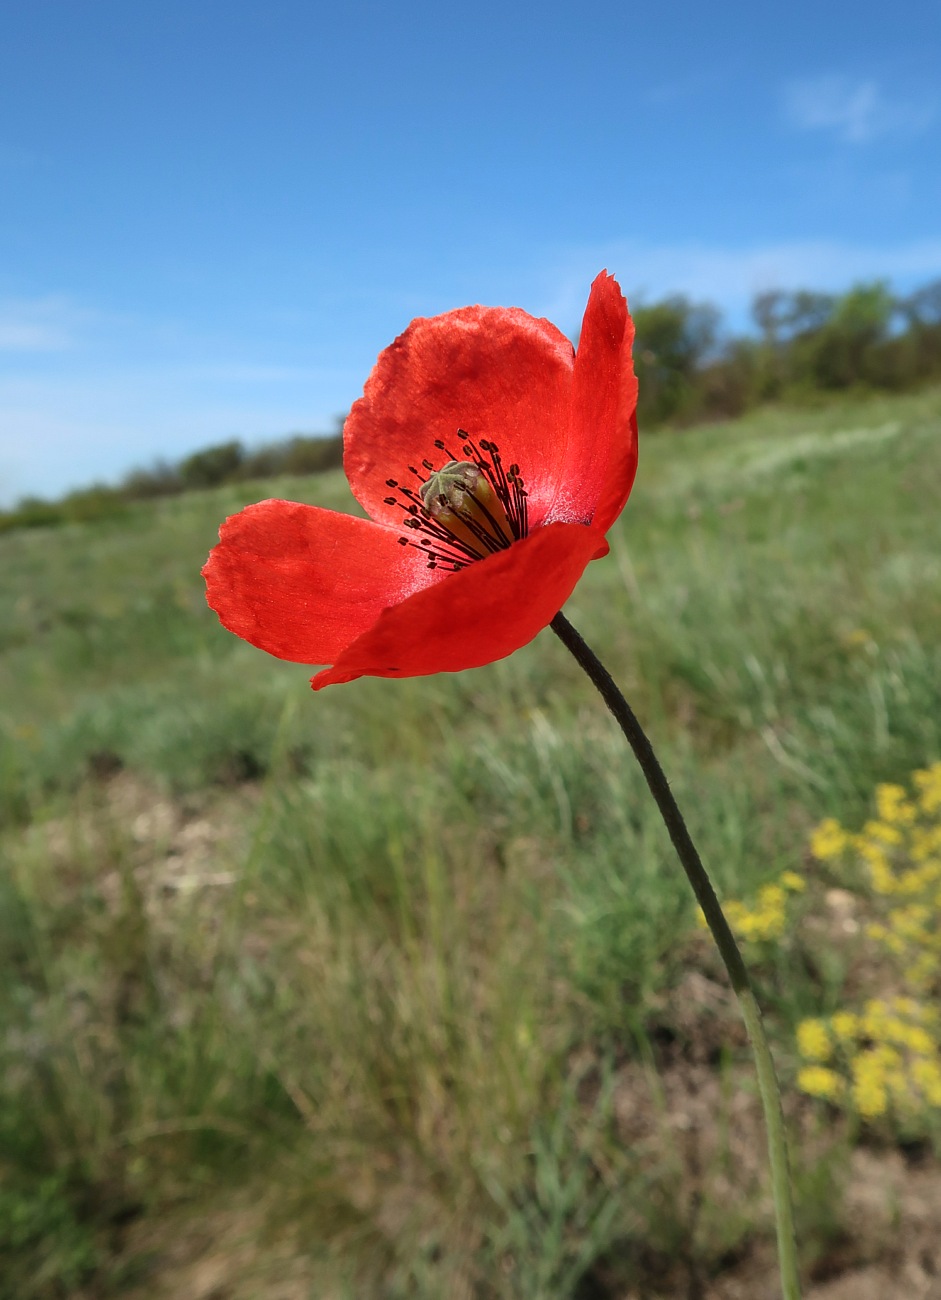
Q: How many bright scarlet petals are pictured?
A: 4